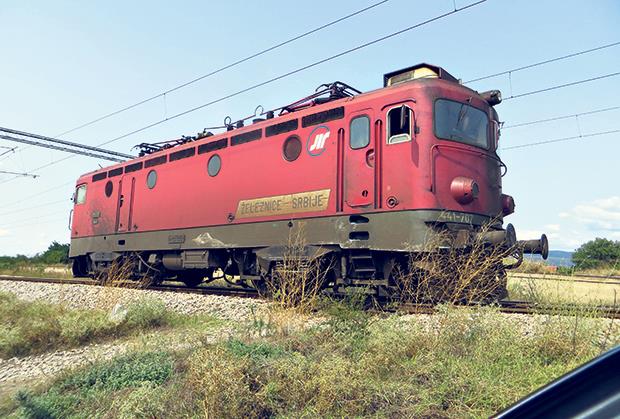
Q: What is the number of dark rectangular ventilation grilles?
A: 9